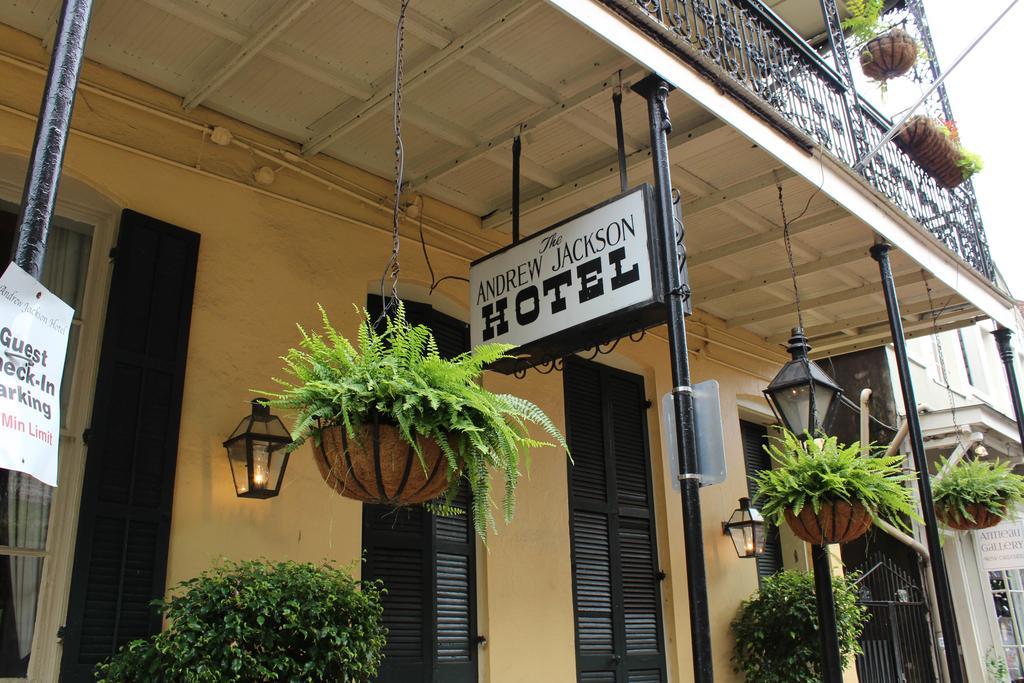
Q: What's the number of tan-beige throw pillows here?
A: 0